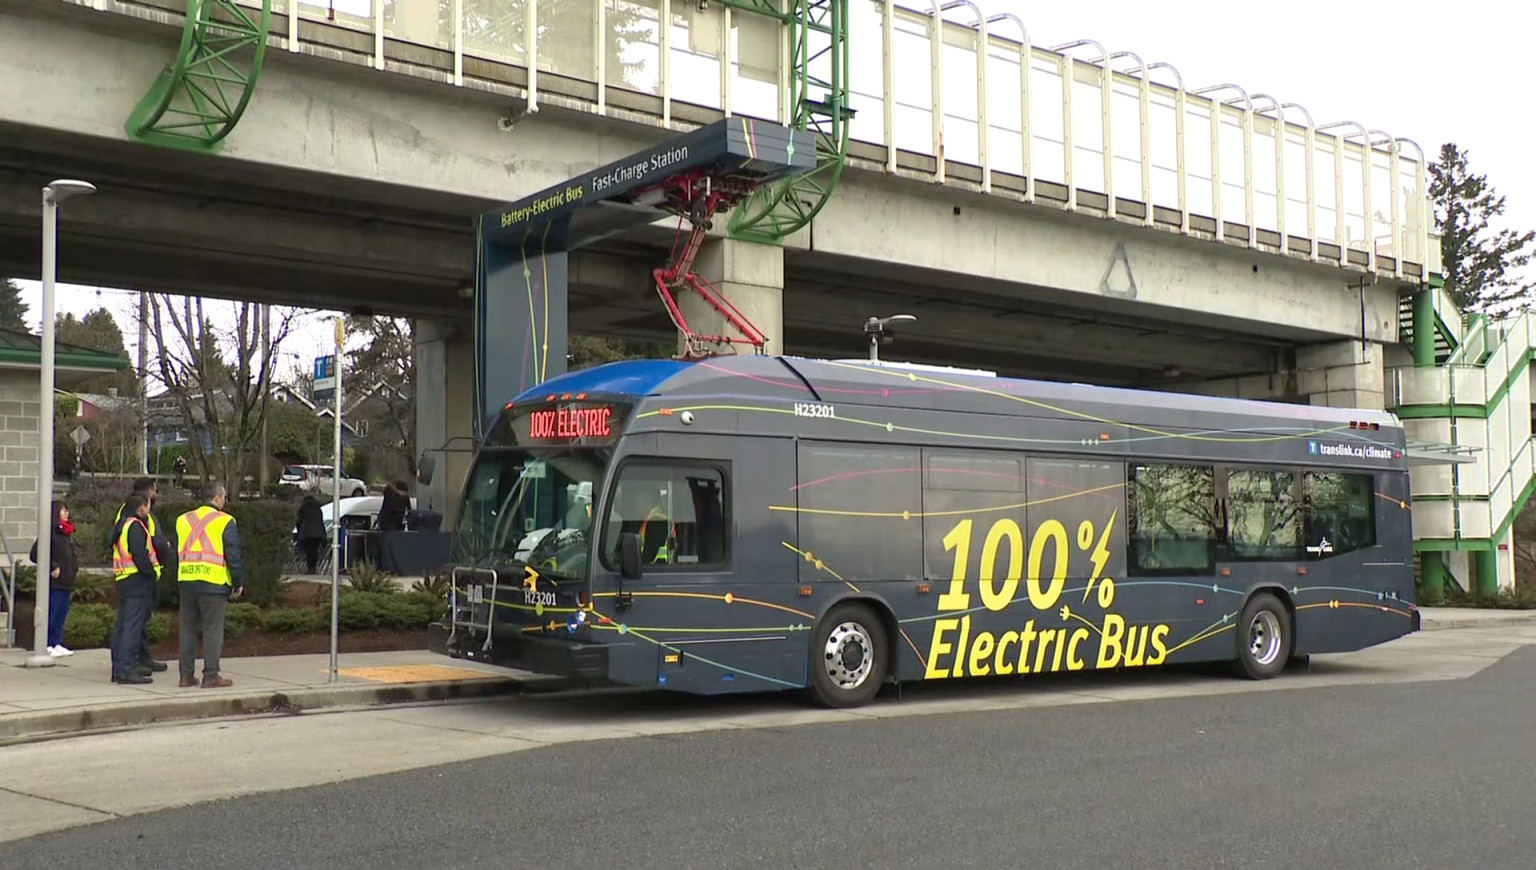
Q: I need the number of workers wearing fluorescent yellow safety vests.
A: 3